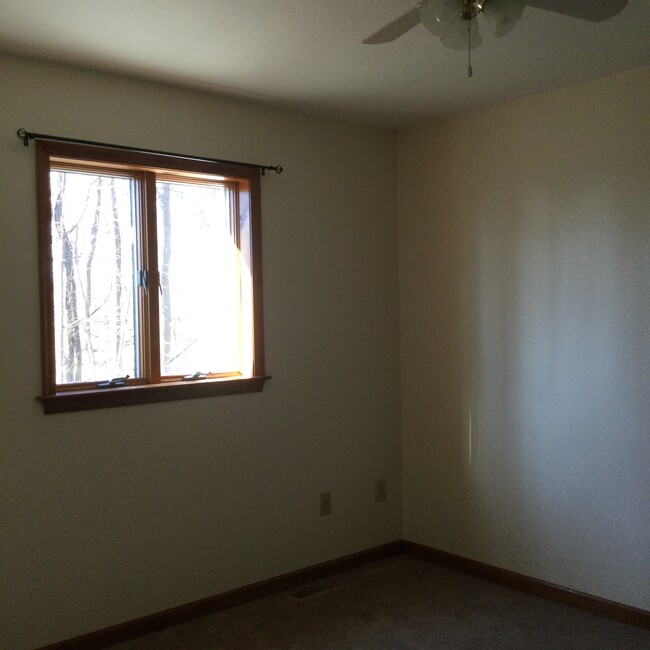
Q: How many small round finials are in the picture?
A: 2